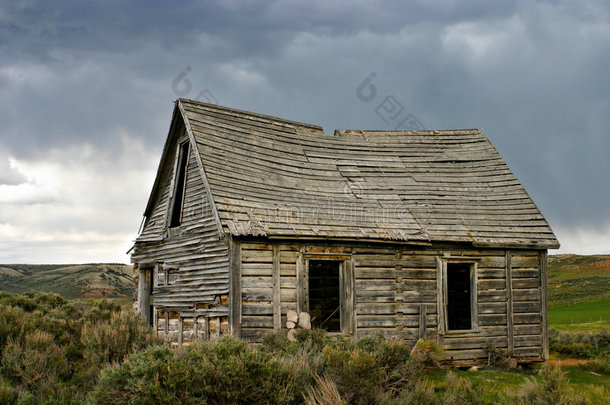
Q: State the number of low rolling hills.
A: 2